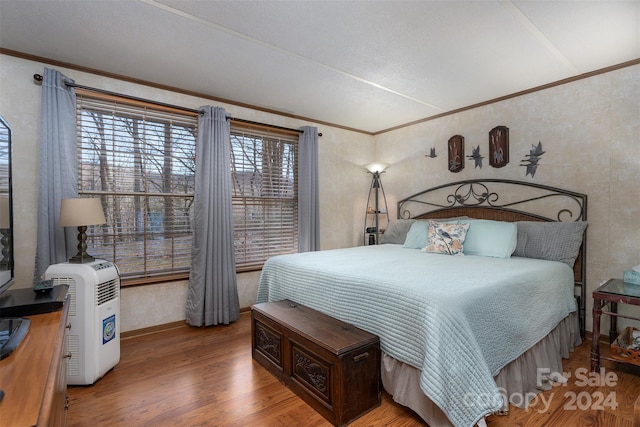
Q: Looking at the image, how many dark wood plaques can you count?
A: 2